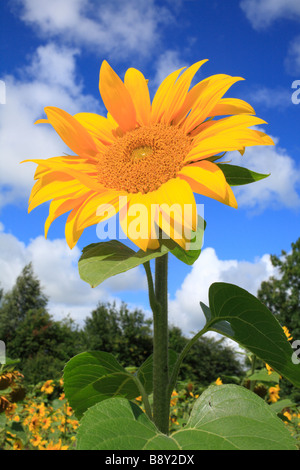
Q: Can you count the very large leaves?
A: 3